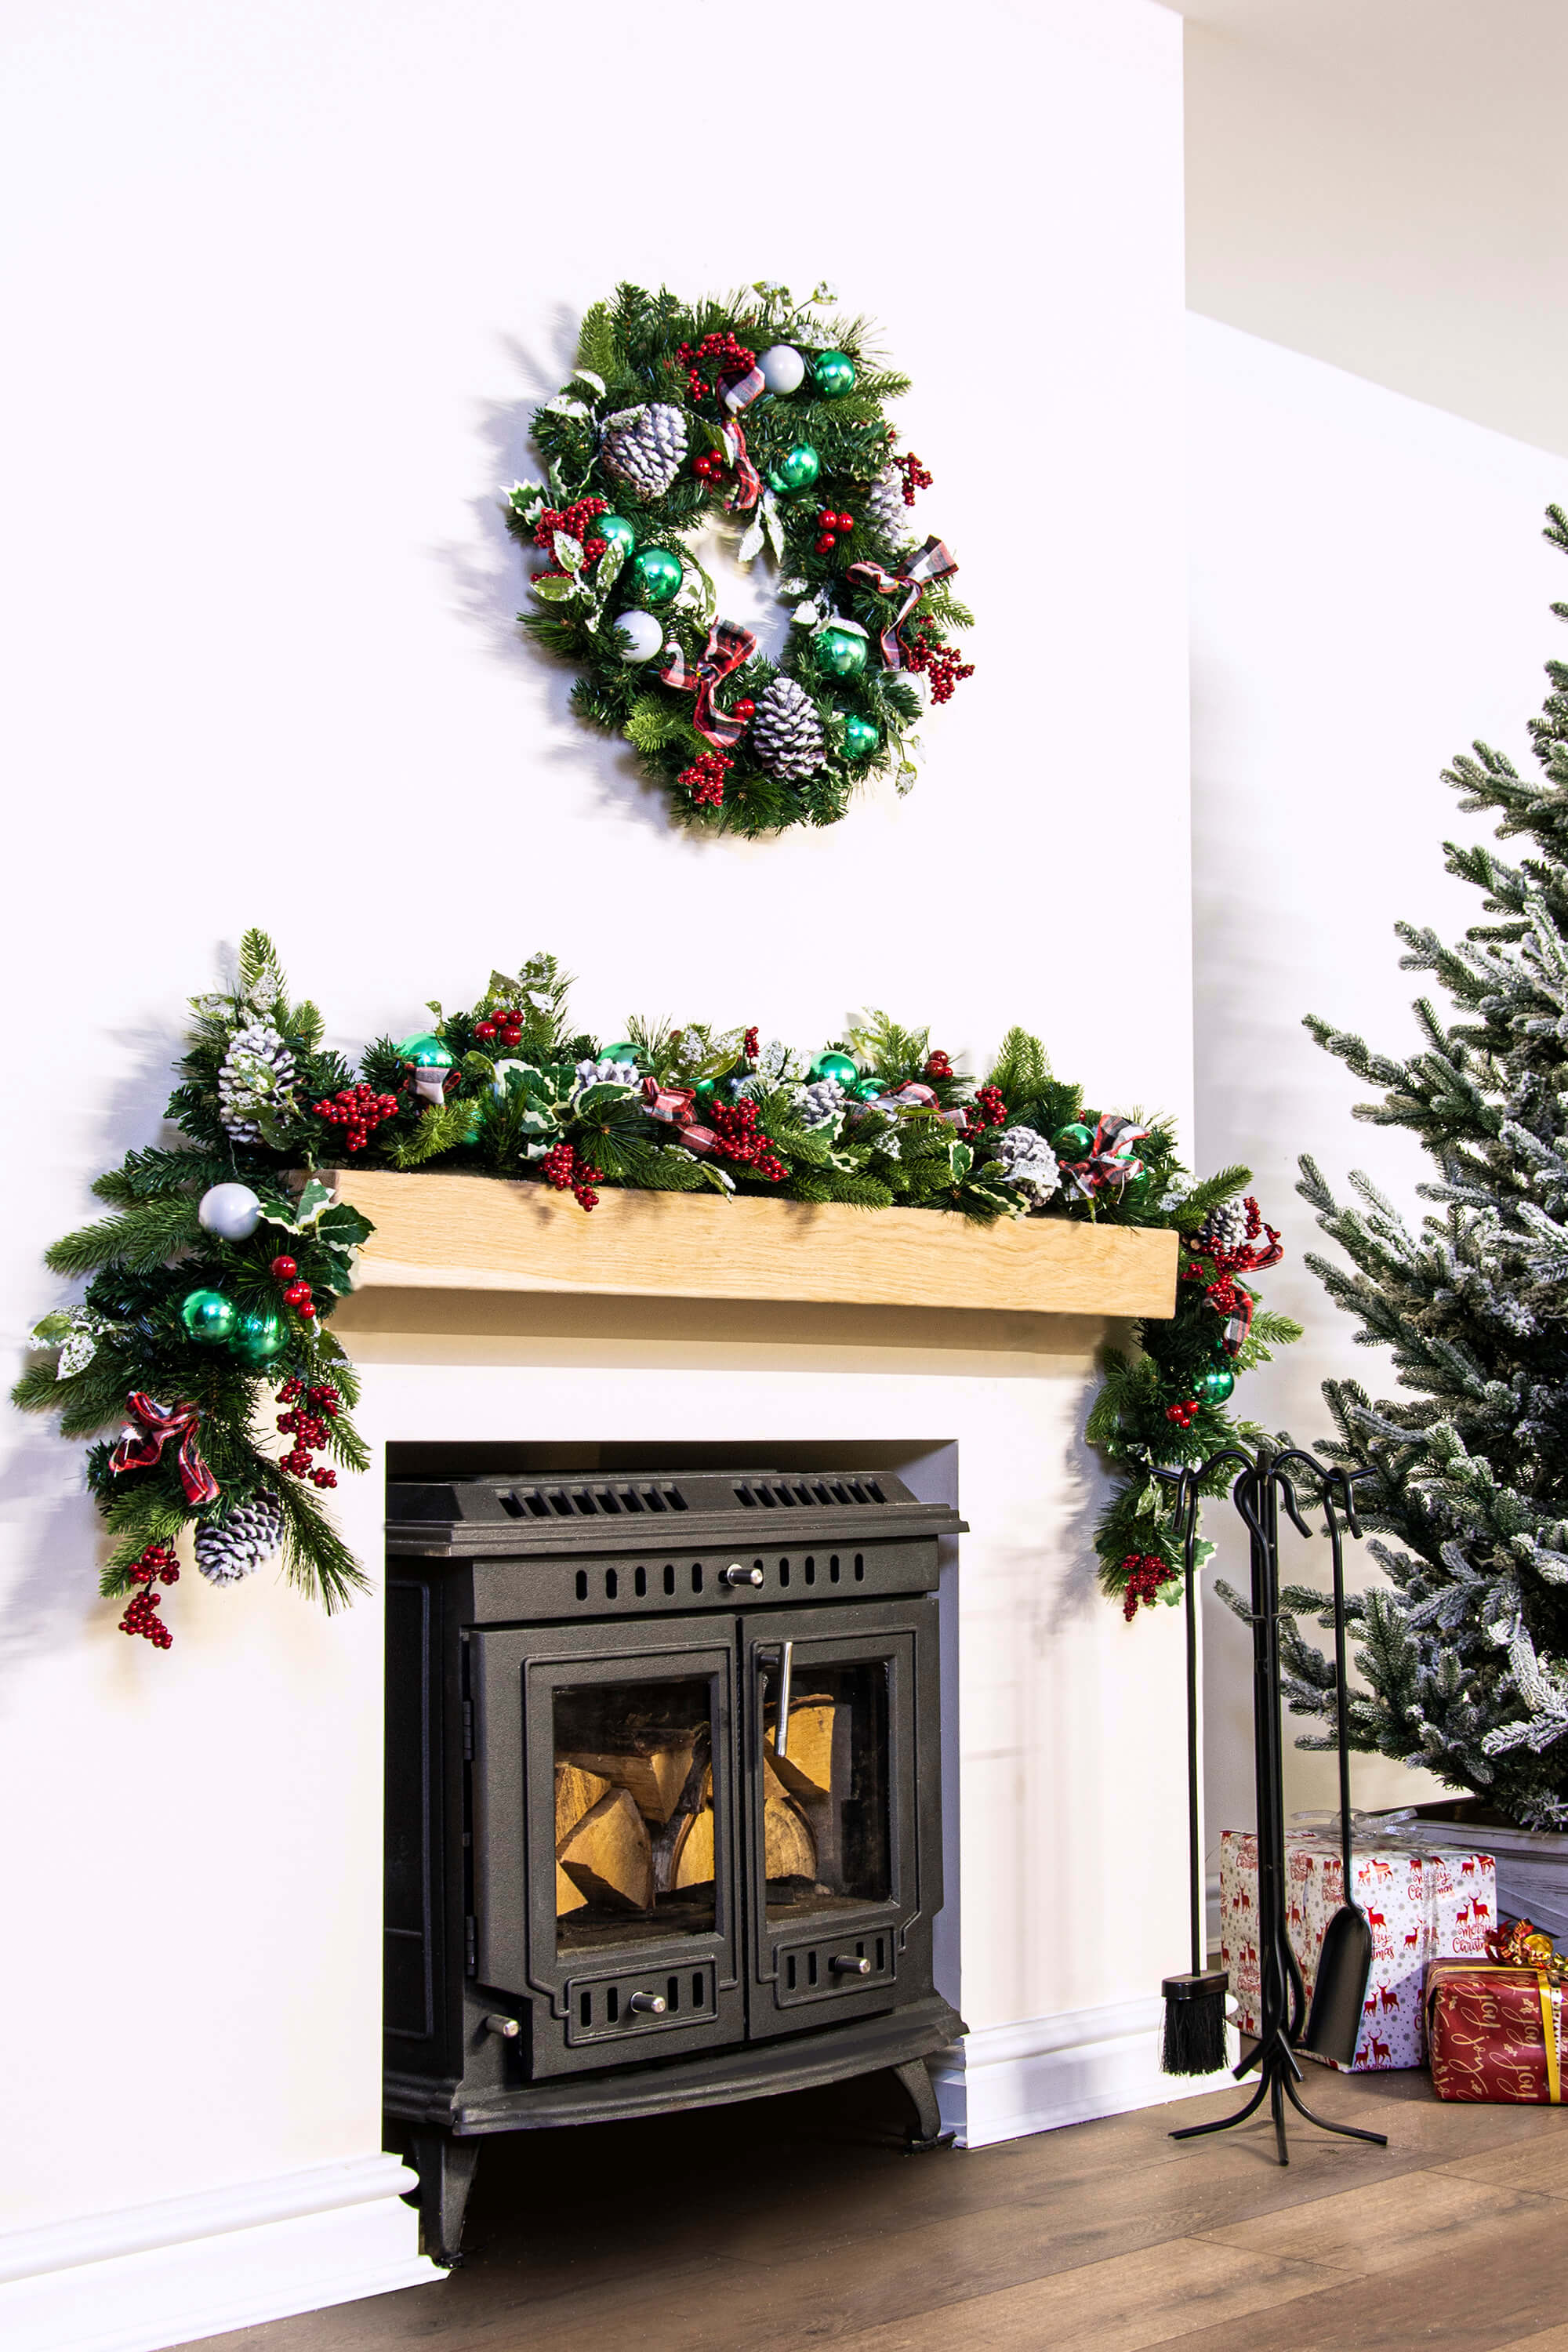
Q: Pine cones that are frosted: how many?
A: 9